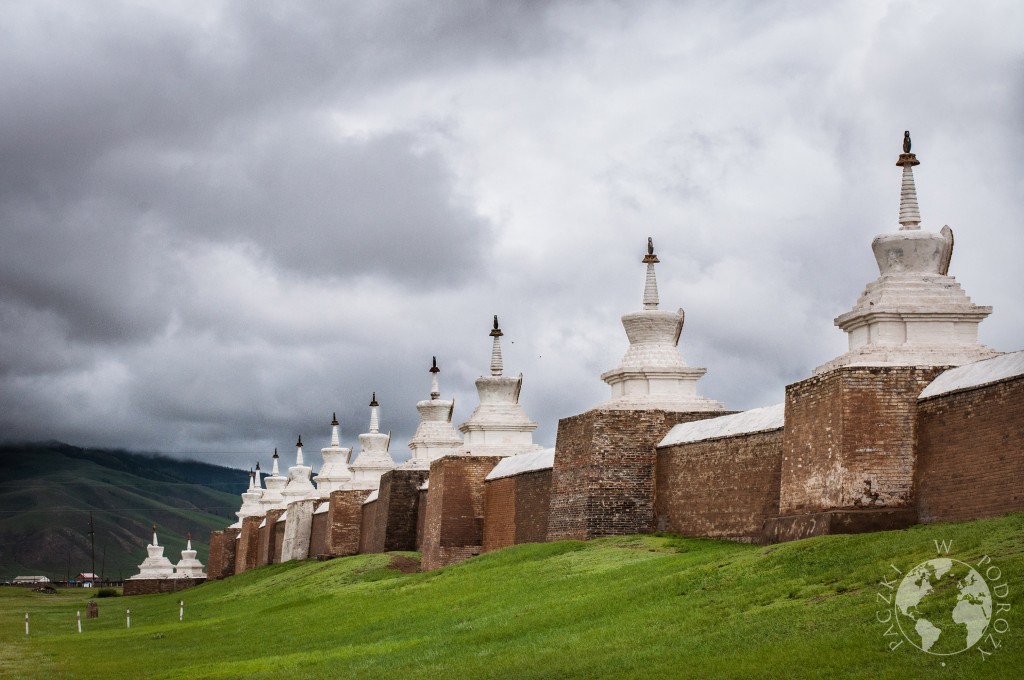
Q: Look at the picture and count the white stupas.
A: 12